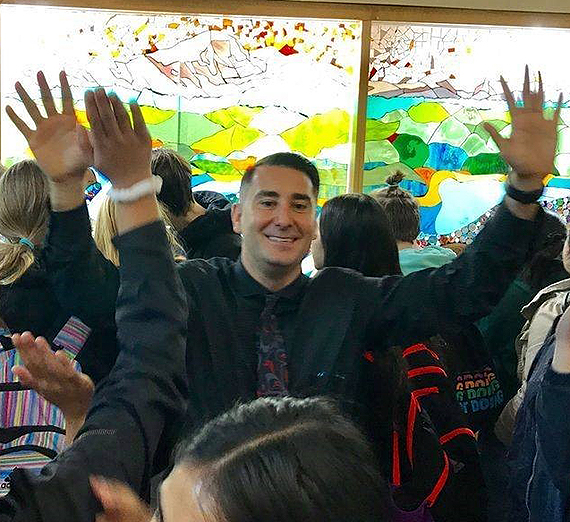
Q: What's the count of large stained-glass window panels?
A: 2